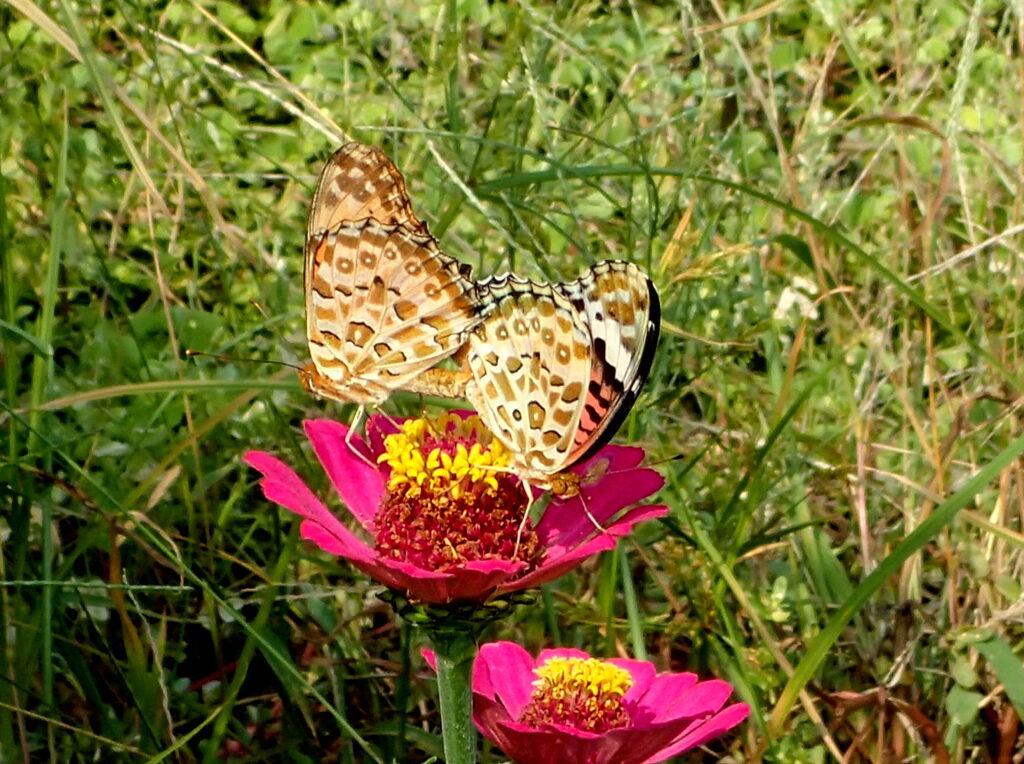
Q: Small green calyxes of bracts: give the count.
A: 1